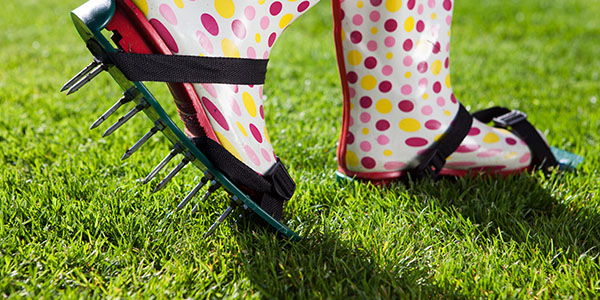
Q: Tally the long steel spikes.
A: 10